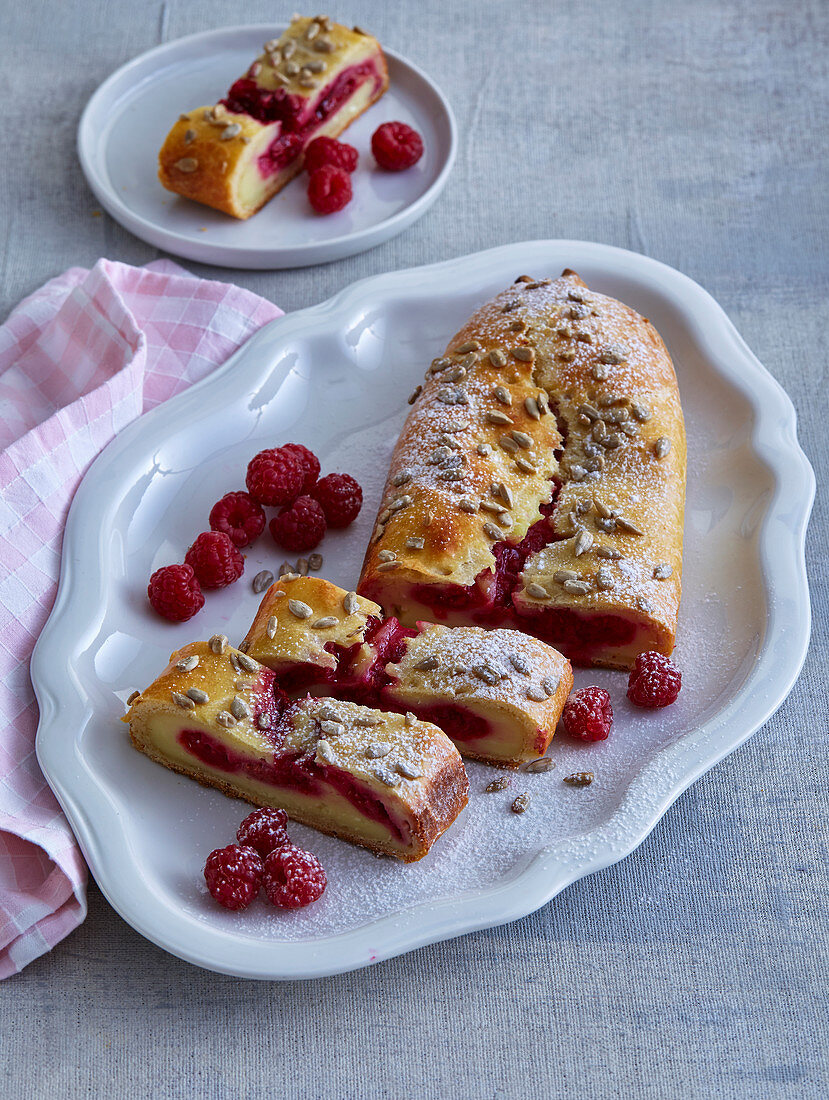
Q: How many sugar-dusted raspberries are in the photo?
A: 5